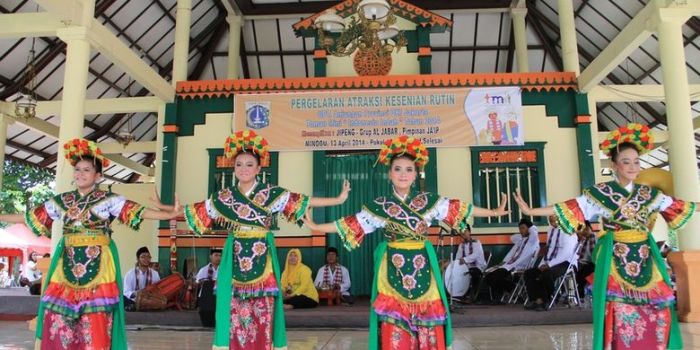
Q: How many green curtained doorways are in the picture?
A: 1